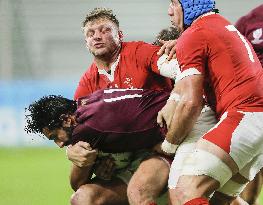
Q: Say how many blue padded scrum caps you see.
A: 1